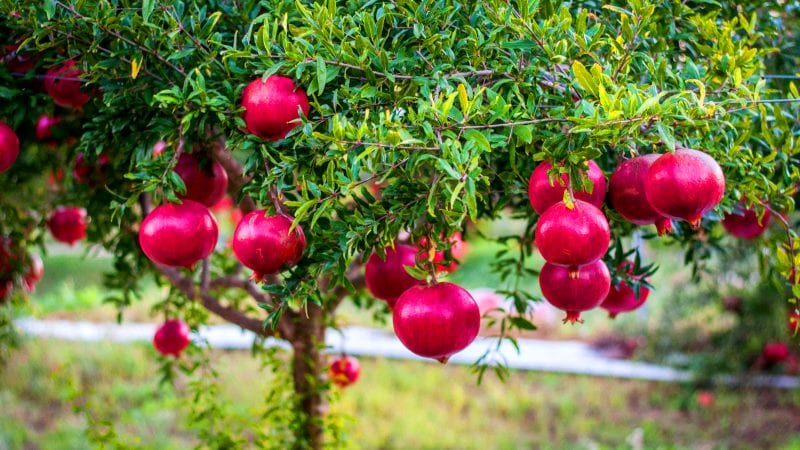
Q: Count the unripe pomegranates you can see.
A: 0